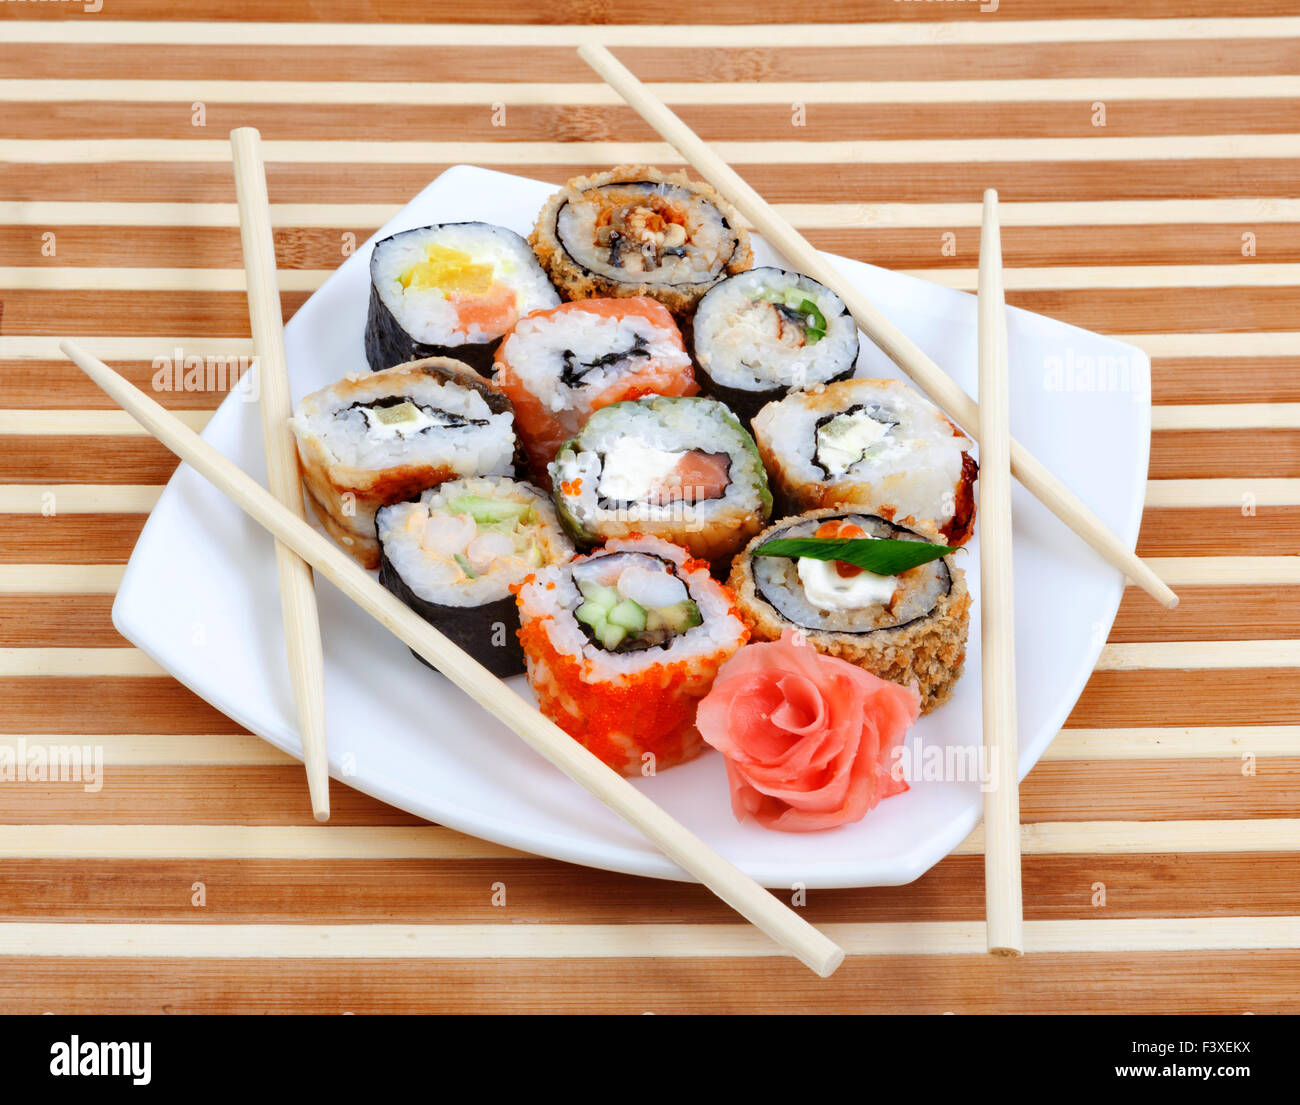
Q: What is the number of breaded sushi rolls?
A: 2